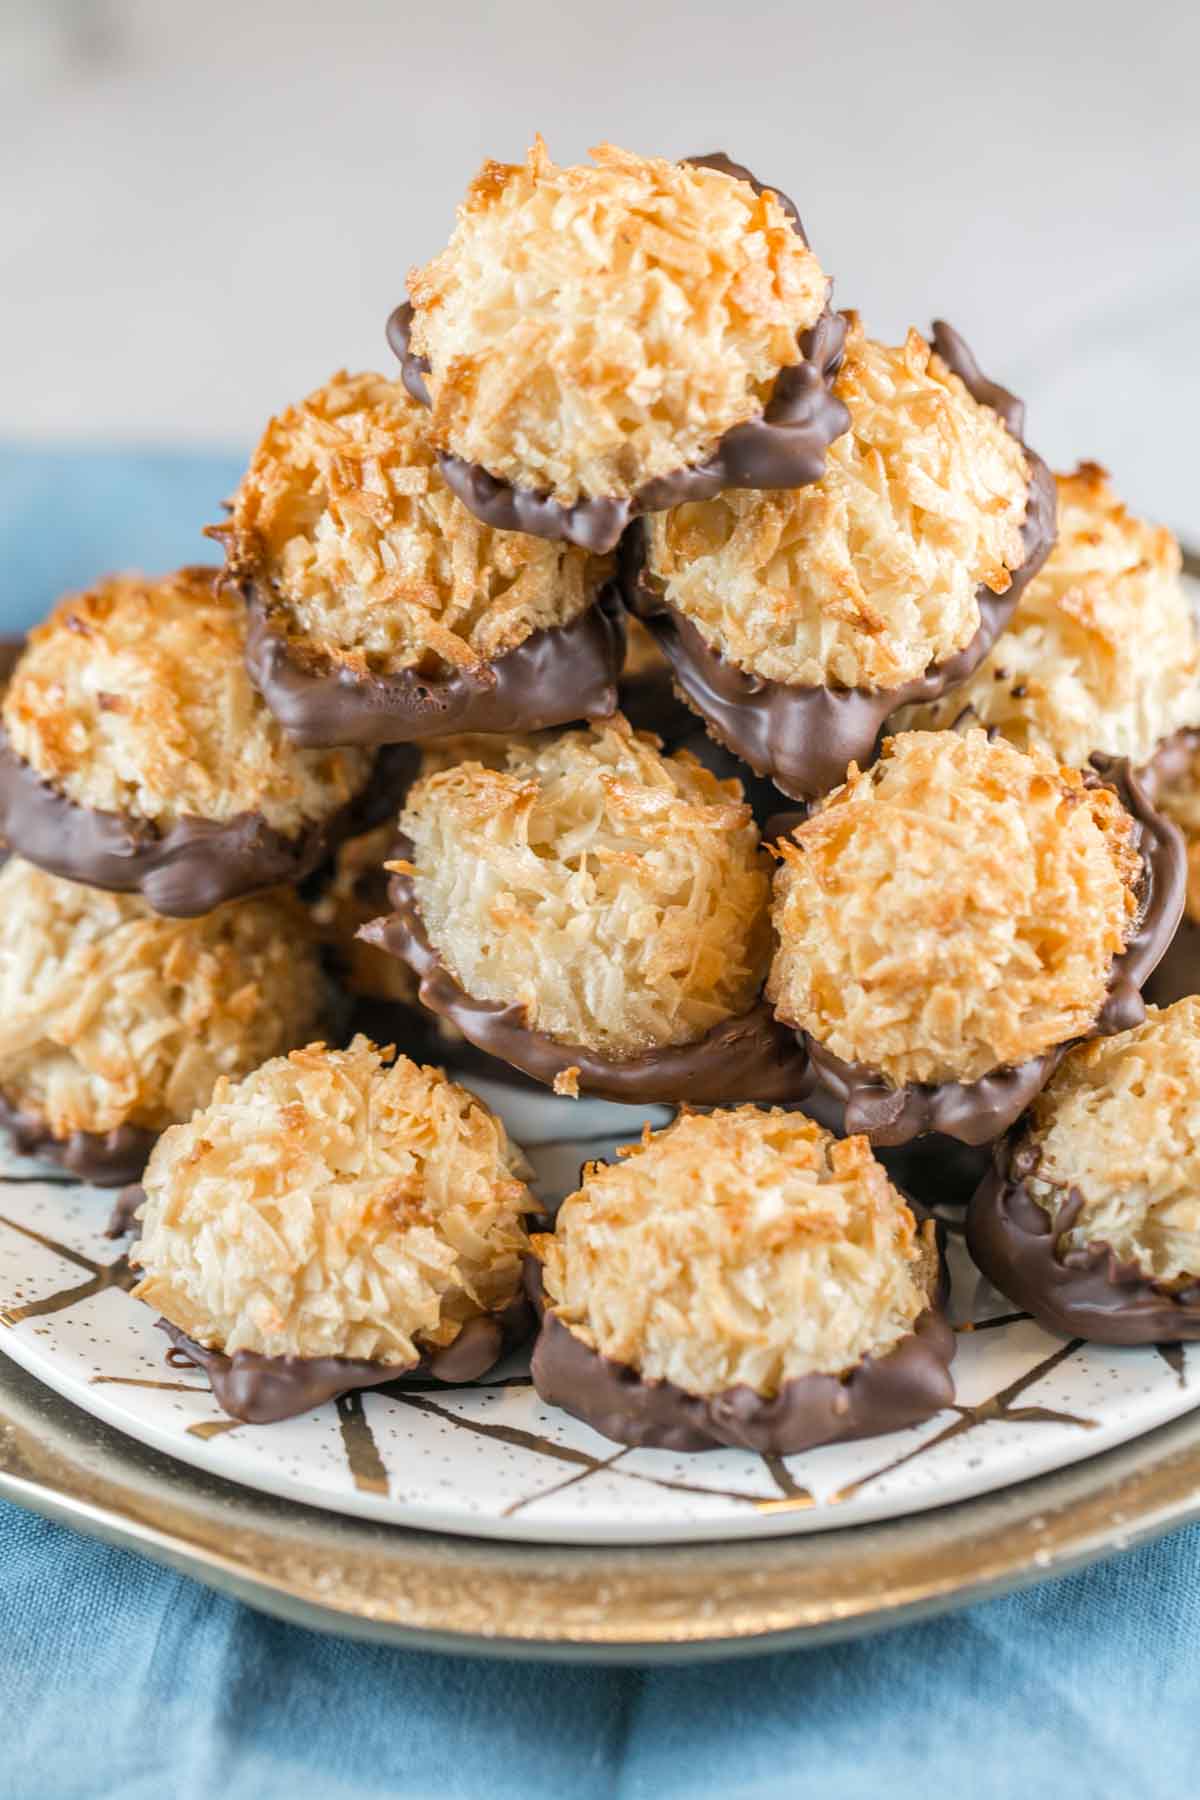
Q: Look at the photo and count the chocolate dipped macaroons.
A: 11